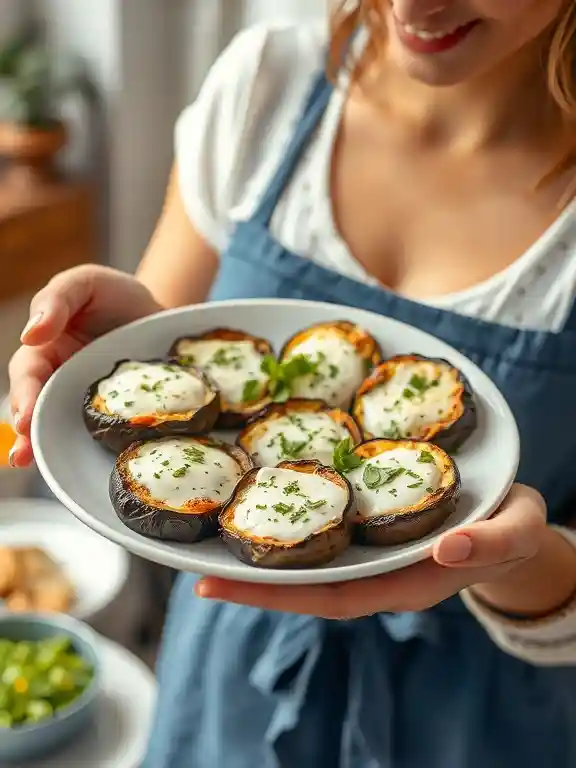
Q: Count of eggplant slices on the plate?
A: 8